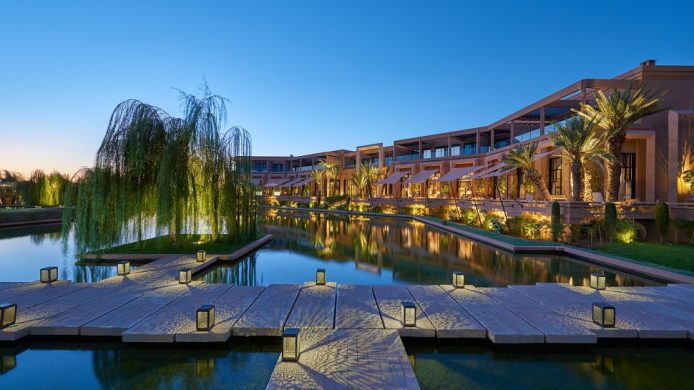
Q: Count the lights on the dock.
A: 12